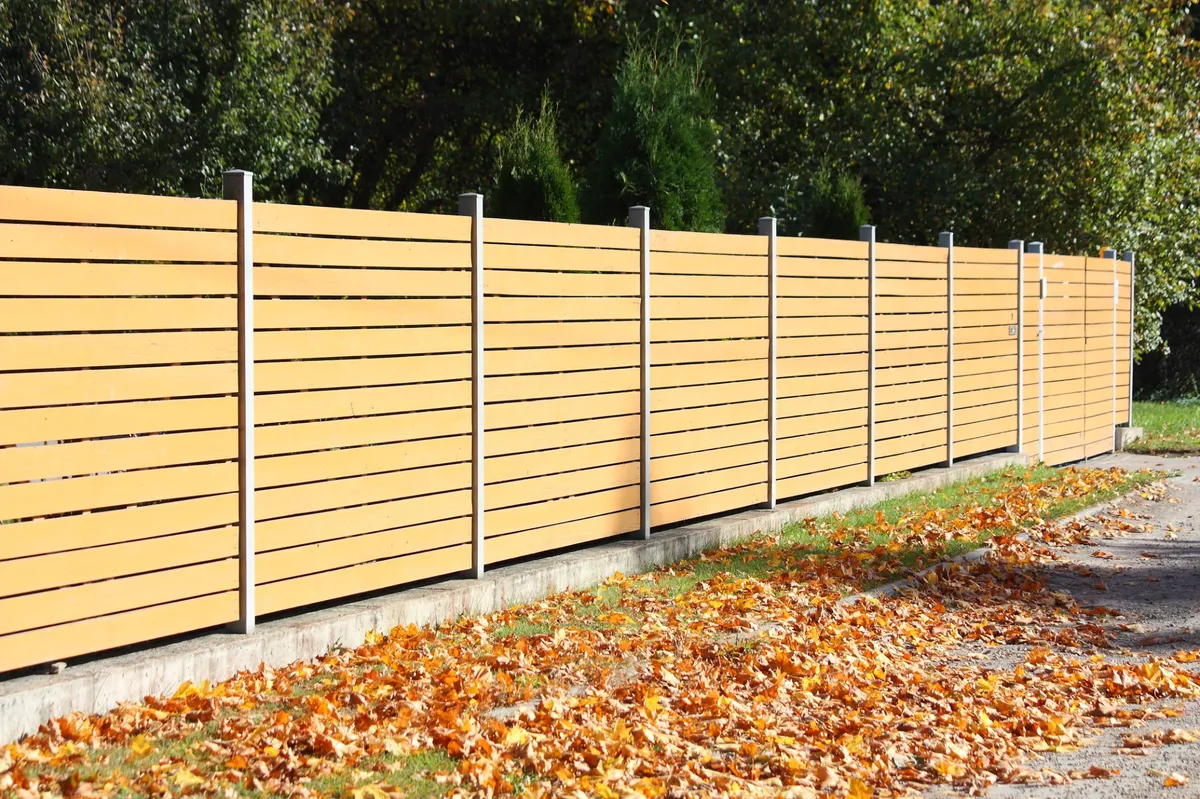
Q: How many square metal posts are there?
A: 10